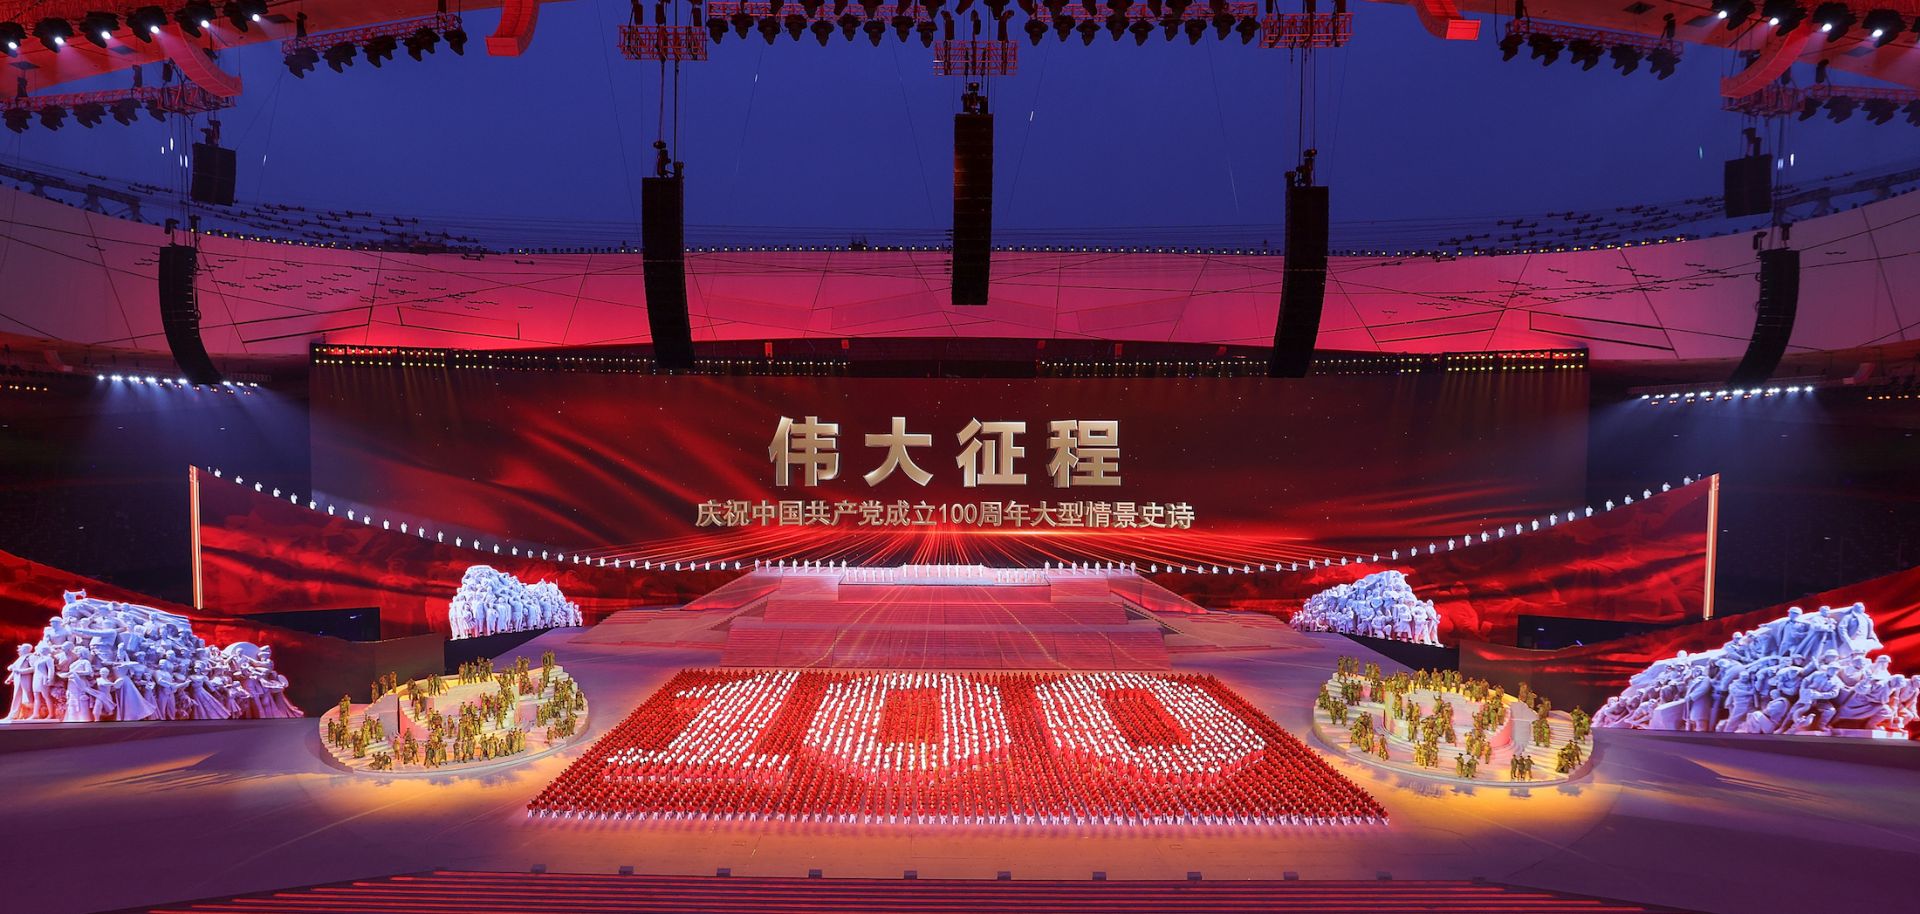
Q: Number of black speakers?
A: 7